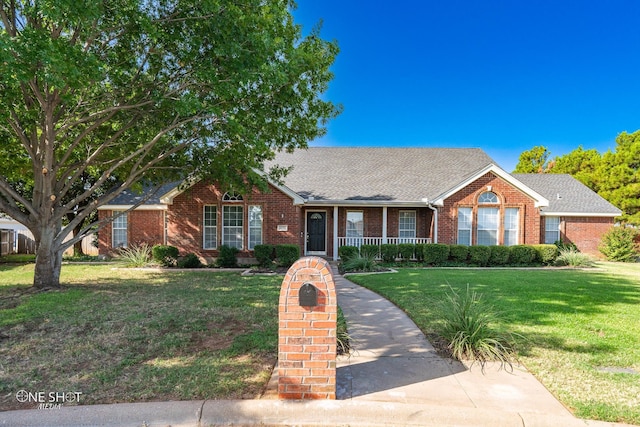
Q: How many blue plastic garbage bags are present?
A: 0